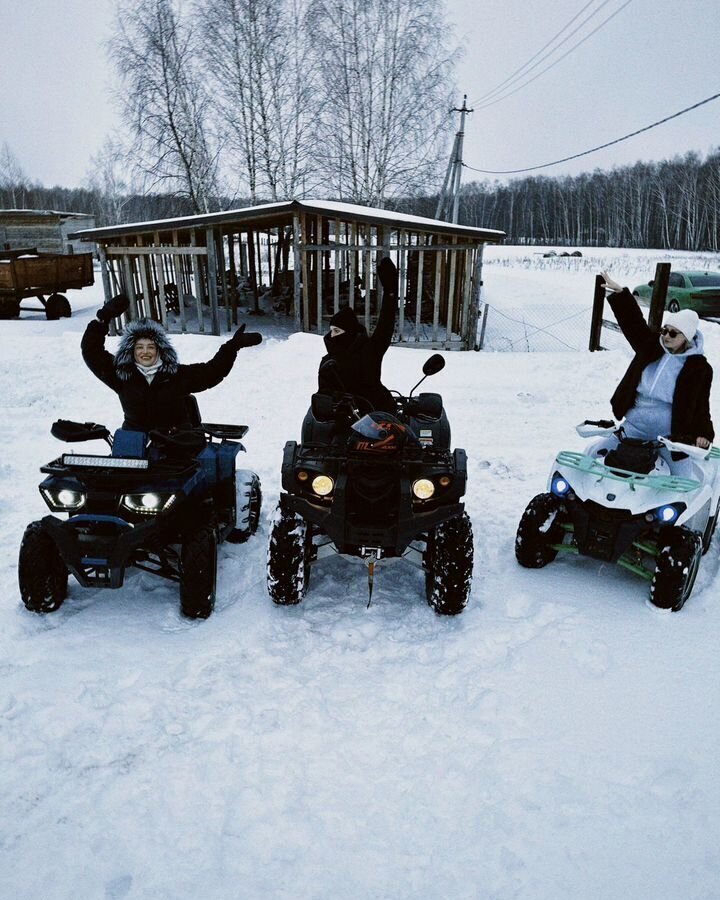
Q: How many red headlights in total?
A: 0